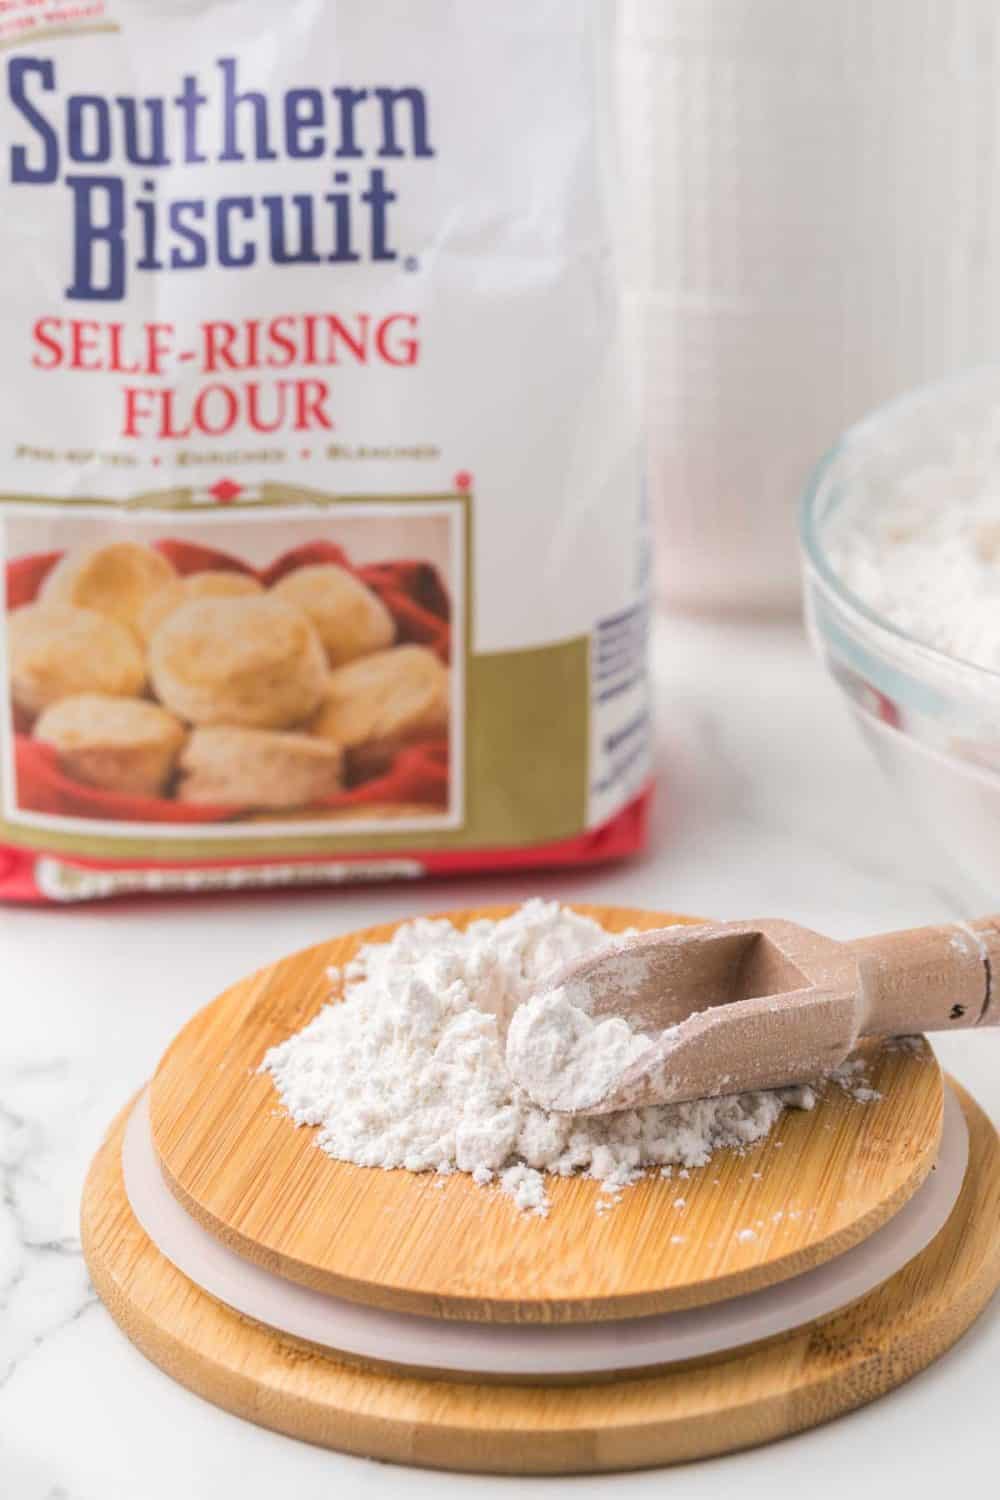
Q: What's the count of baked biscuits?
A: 8